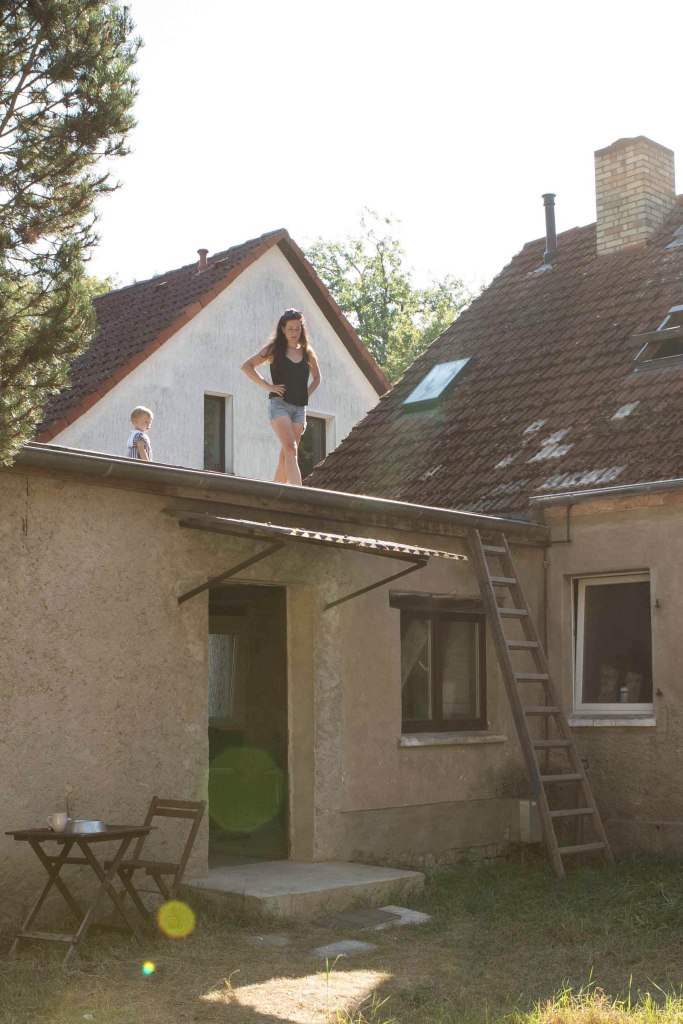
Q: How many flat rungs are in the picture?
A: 10